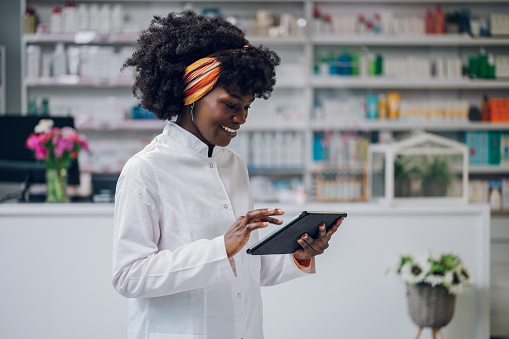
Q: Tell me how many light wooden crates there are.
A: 1